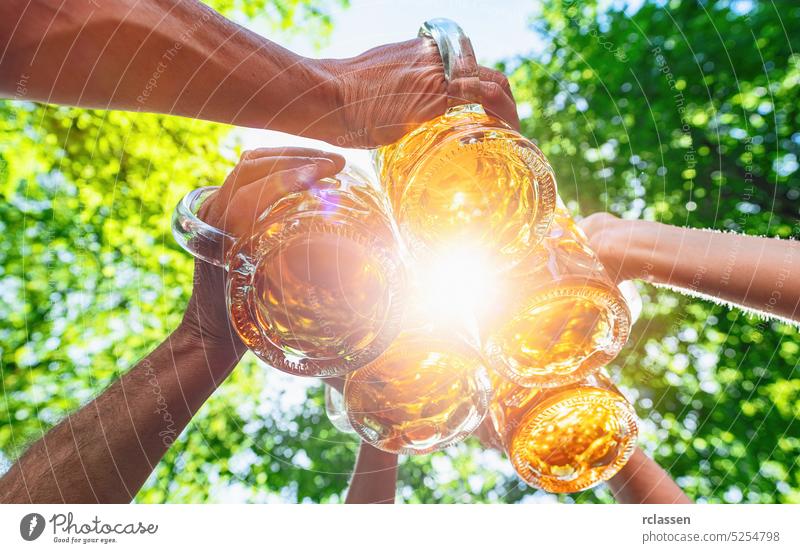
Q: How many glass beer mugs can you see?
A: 5